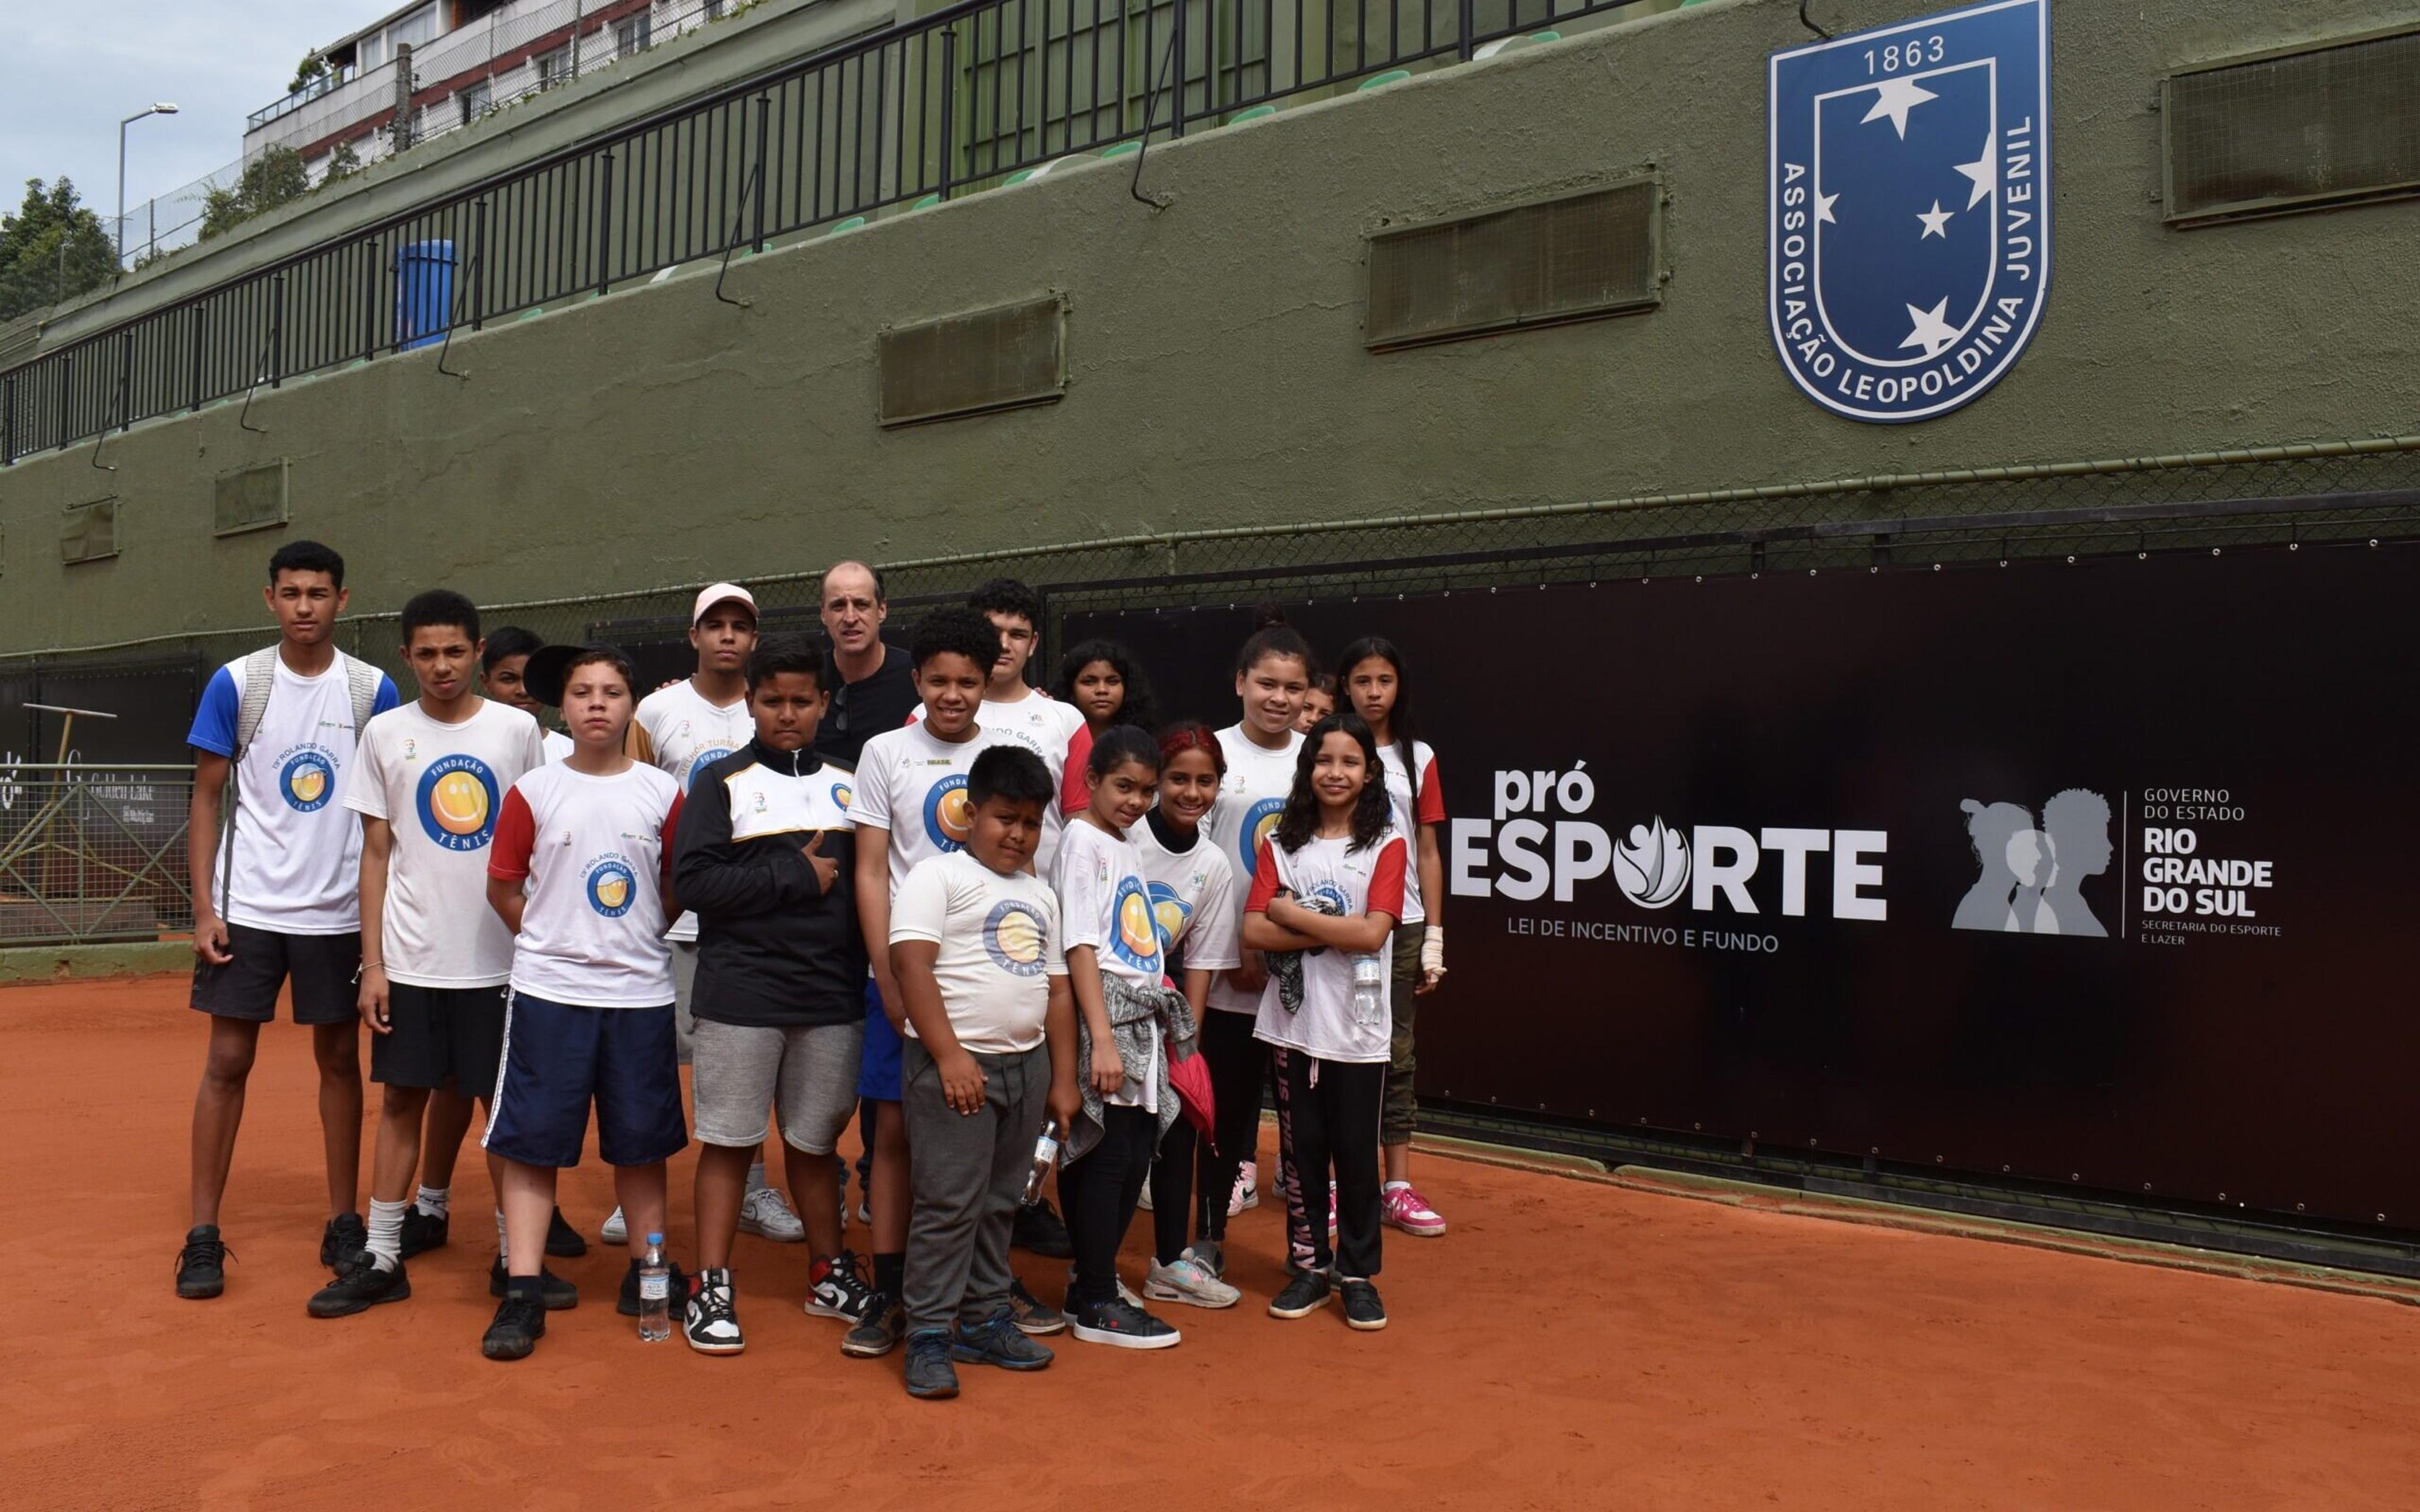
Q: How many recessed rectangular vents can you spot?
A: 5